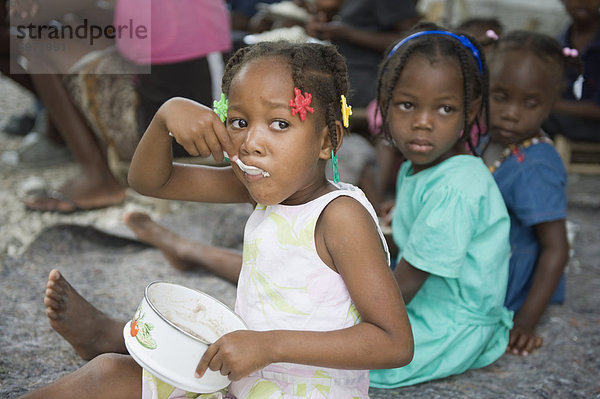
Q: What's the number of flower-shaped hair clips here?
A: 3